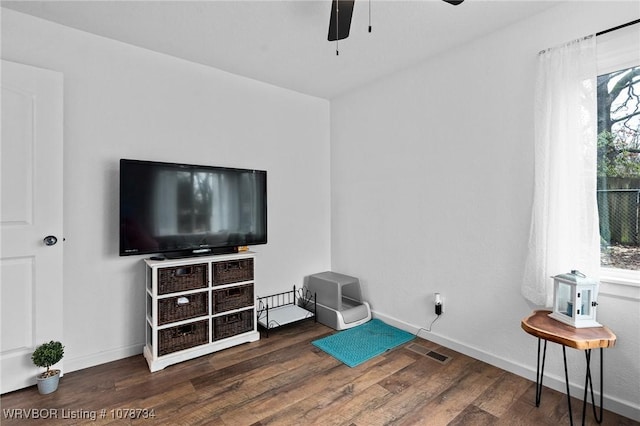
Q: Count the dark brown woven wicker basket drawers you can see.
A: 6